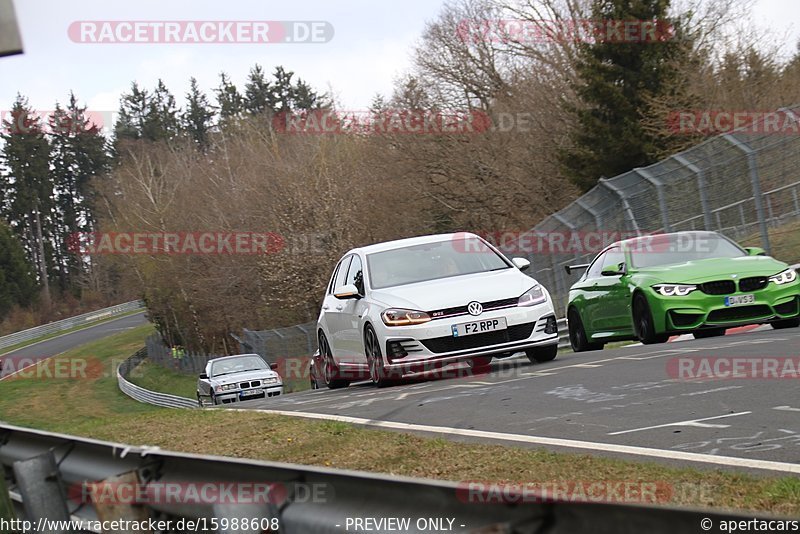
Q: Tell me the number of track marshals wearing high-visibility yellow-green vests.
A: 2